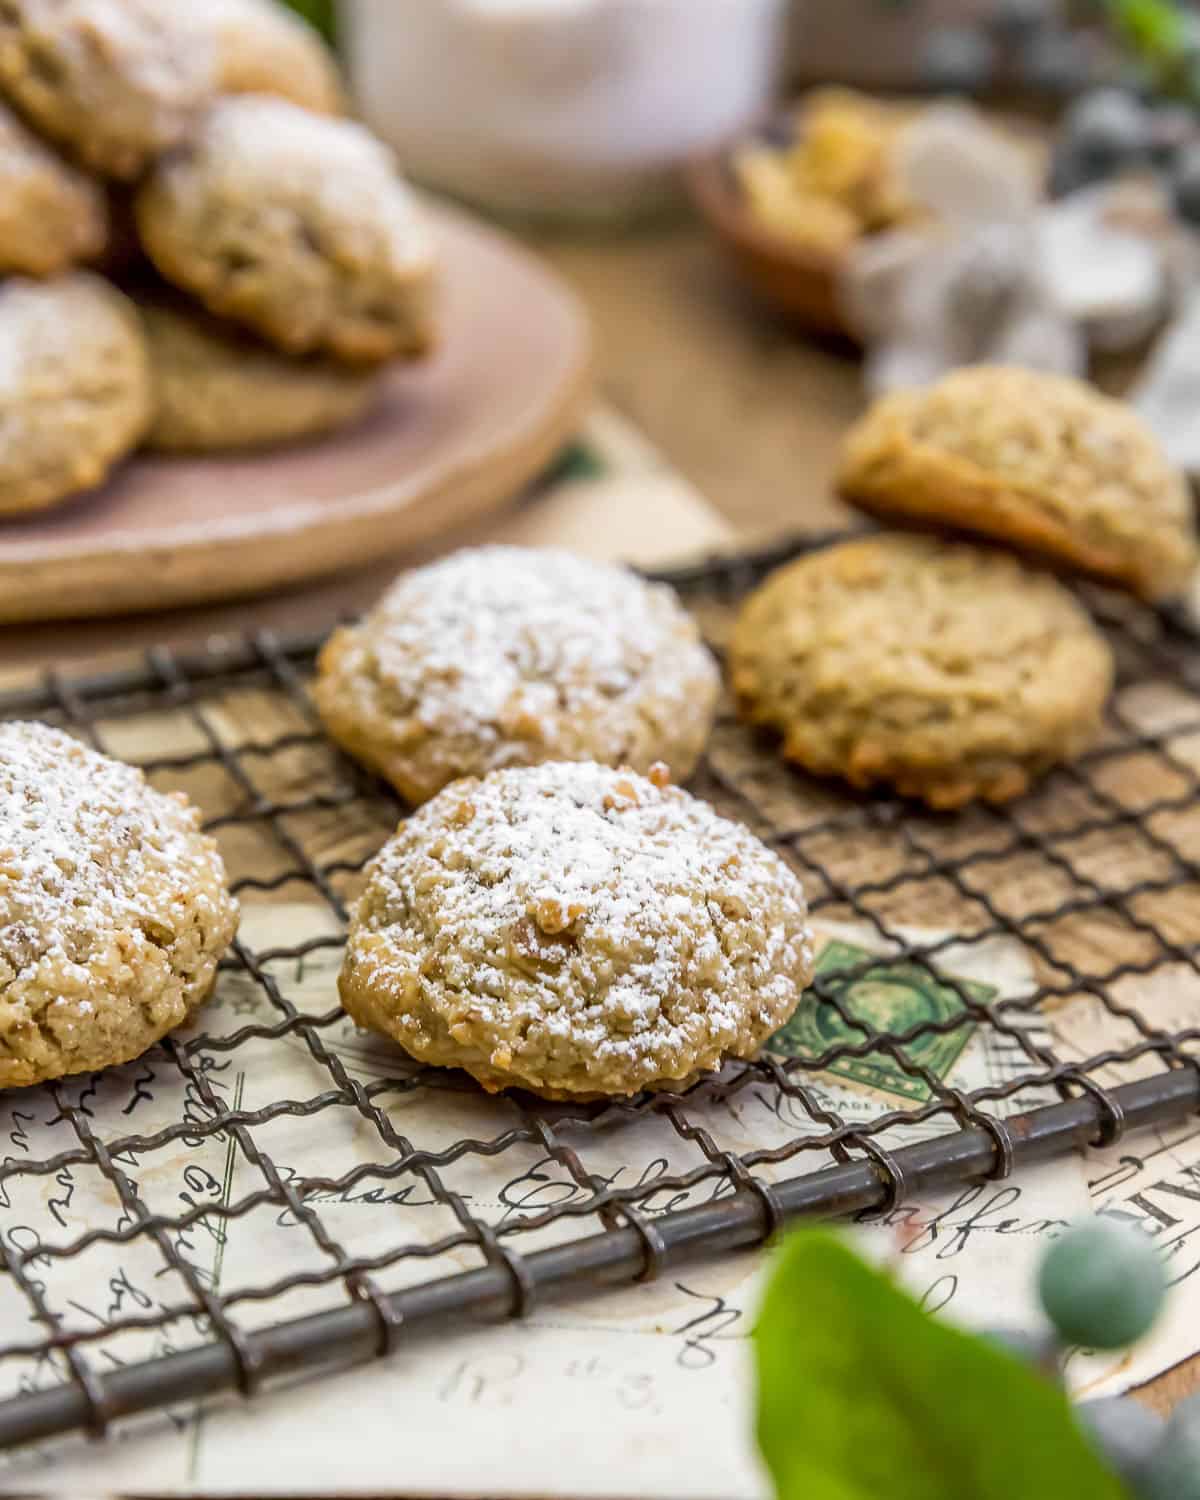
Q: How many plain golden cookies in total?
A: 2